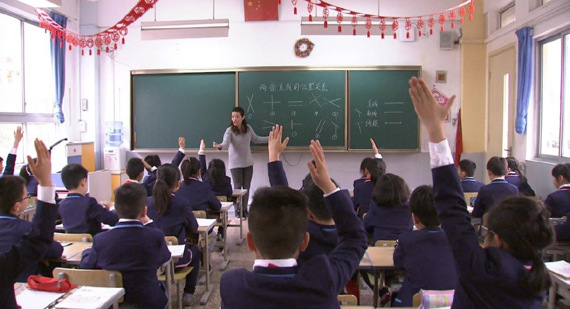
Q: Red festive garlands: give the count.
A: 2